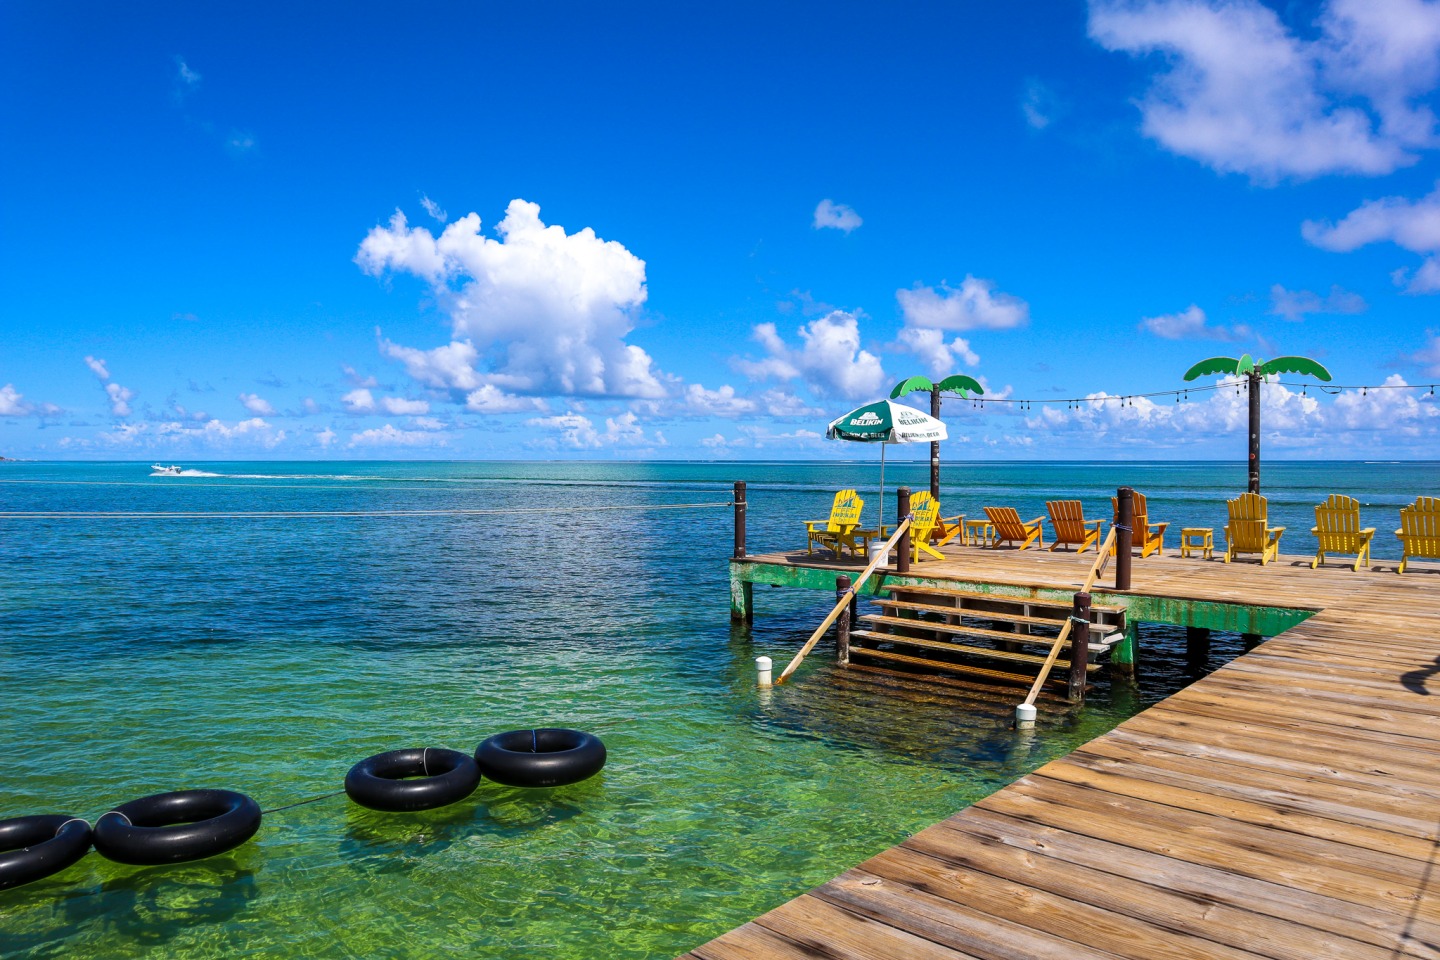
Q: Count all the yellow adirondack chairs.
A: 5